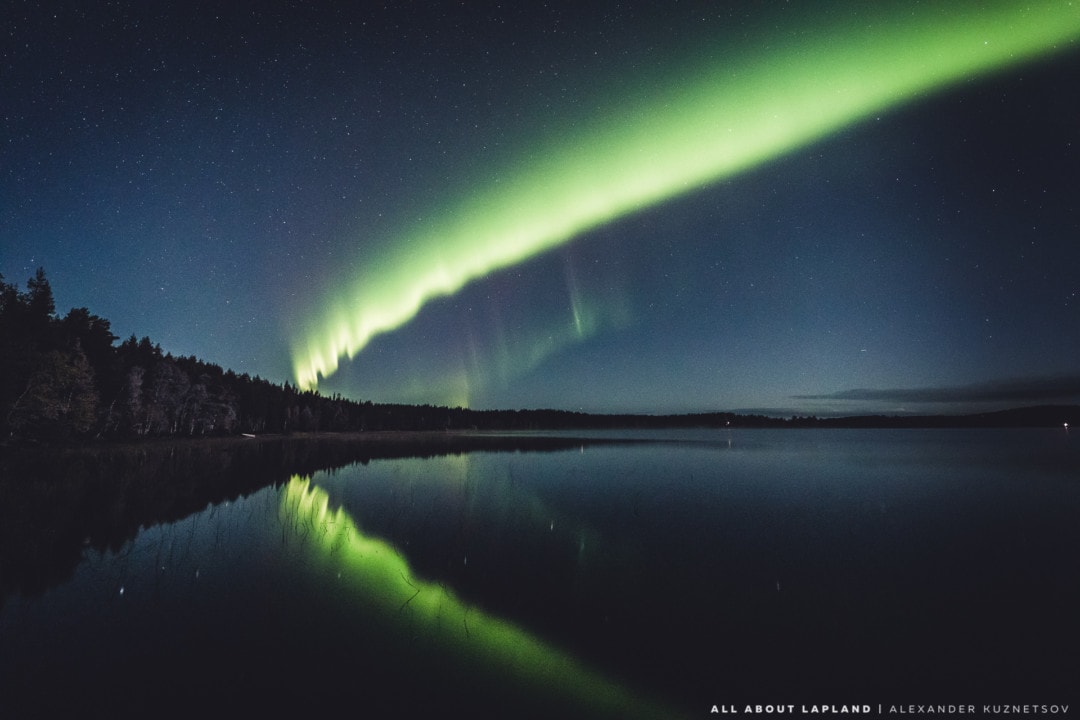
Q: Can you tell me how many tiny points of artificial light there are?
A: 2